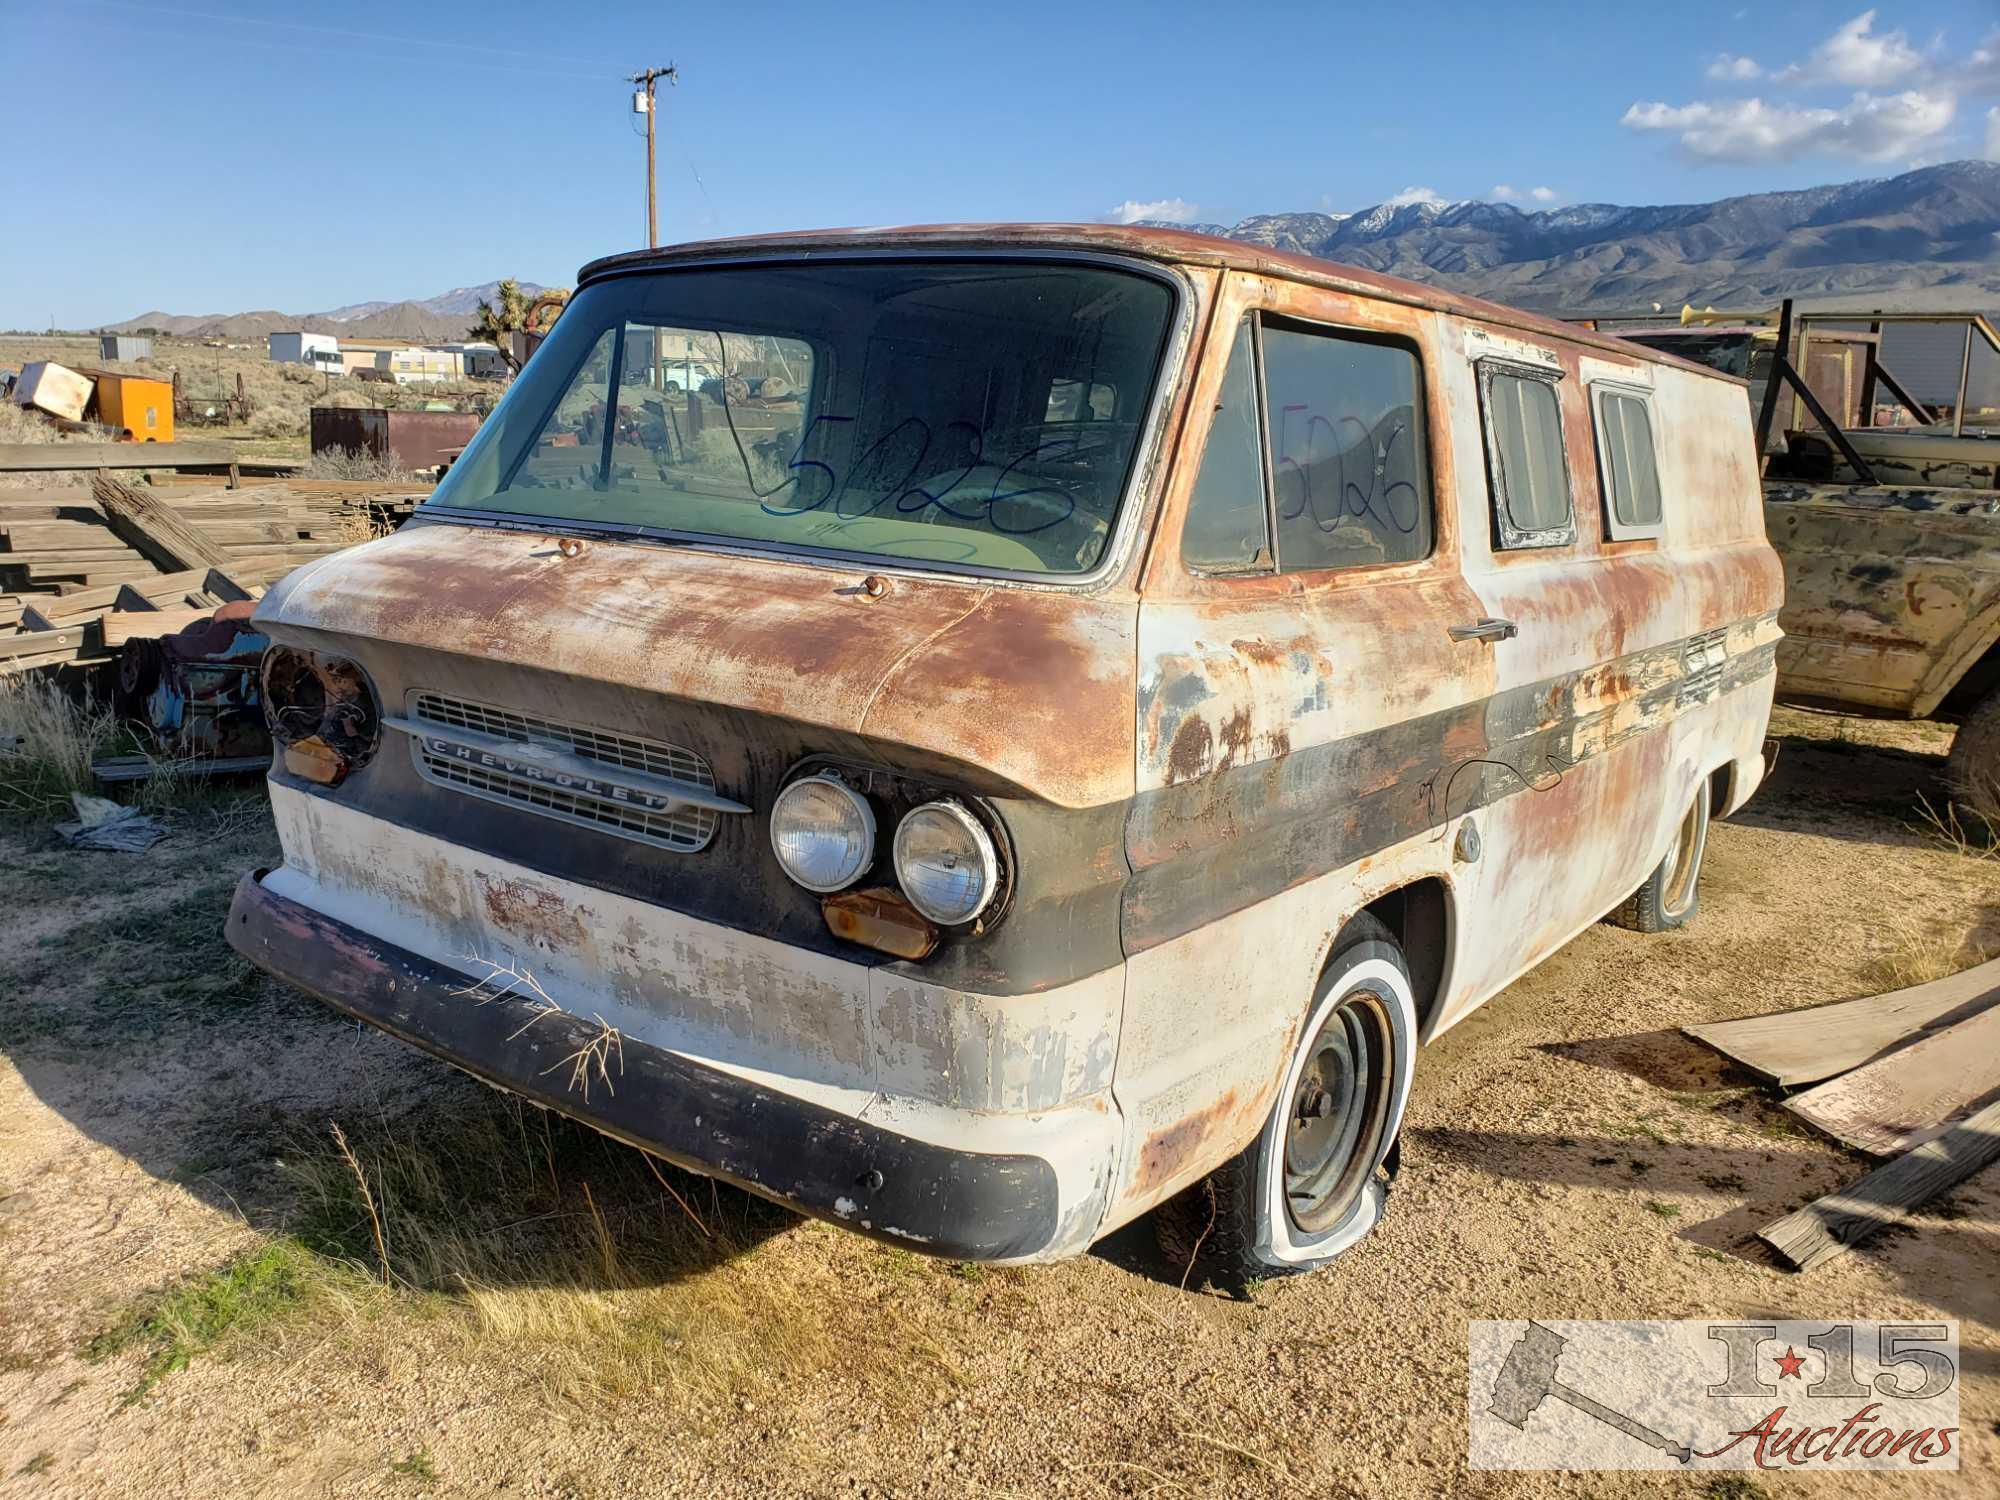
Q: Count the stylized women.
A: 0